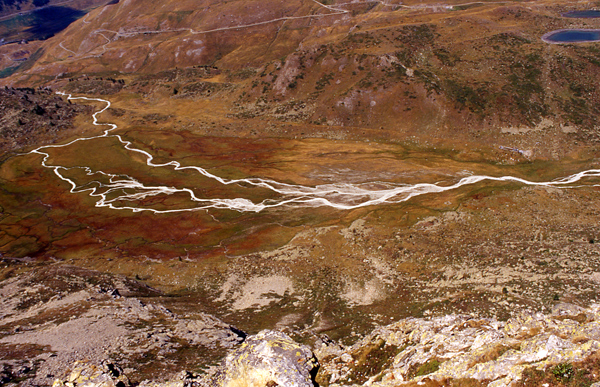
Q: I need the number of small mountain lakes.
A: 2